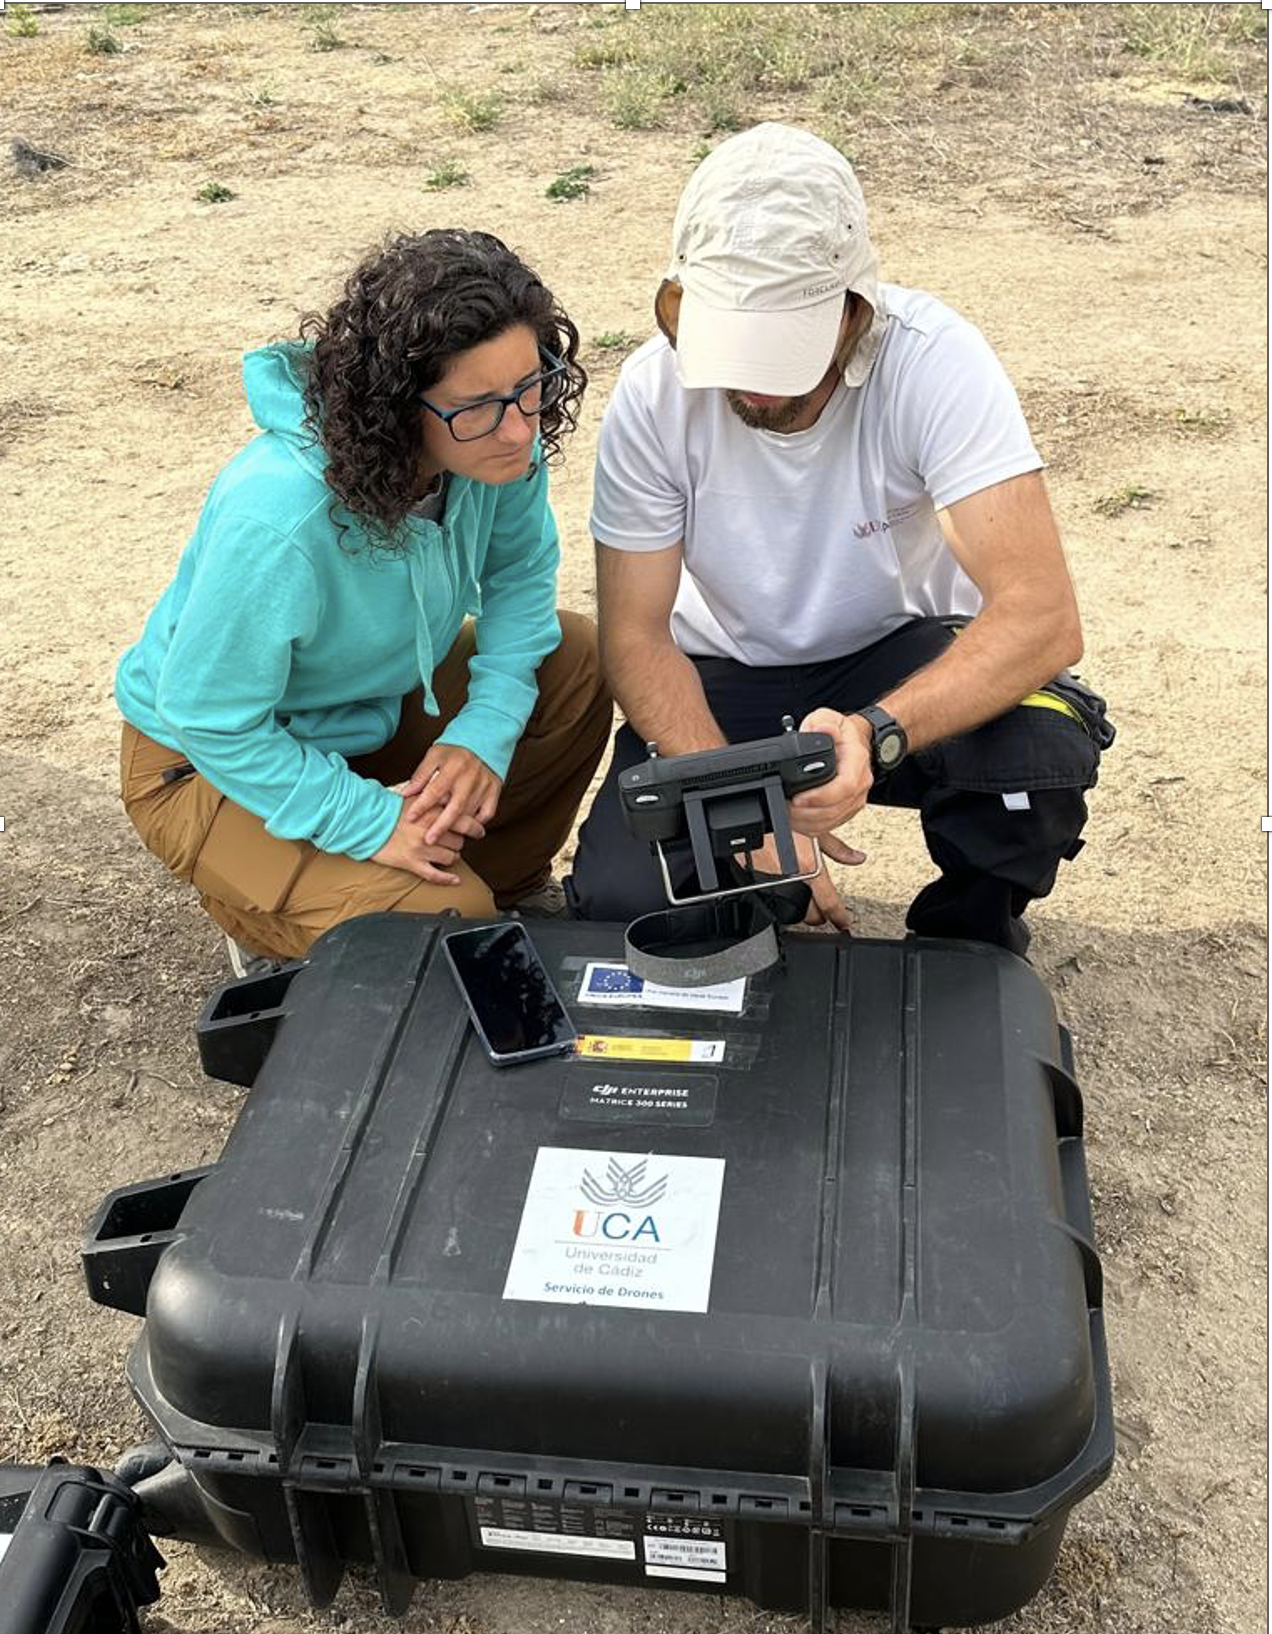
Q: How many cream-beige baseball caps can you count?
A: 1